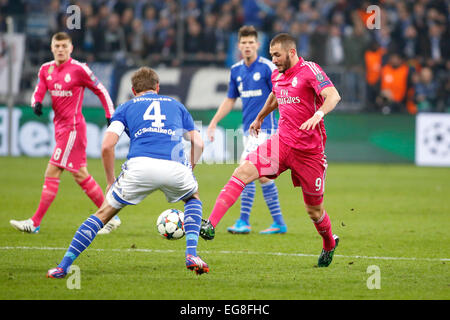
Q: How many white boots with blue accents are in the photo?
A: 2